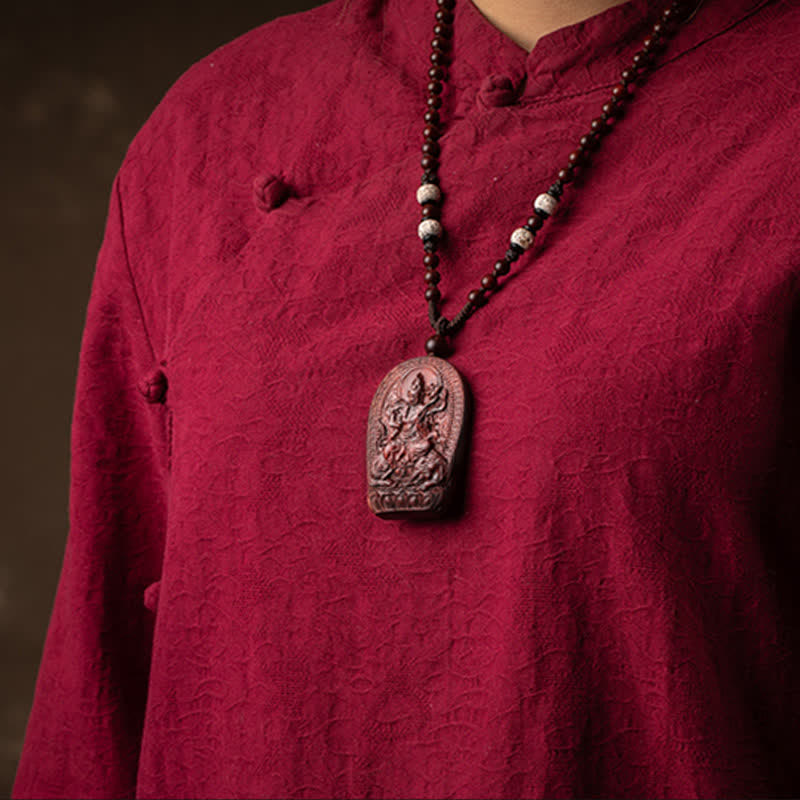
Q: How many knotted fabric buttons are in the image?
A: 4